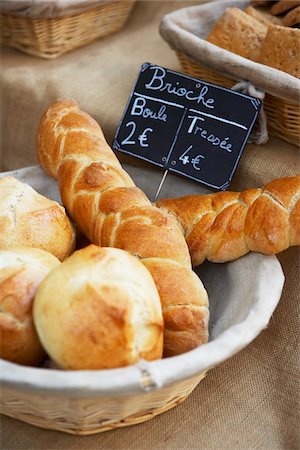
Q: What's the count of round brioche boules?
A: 3